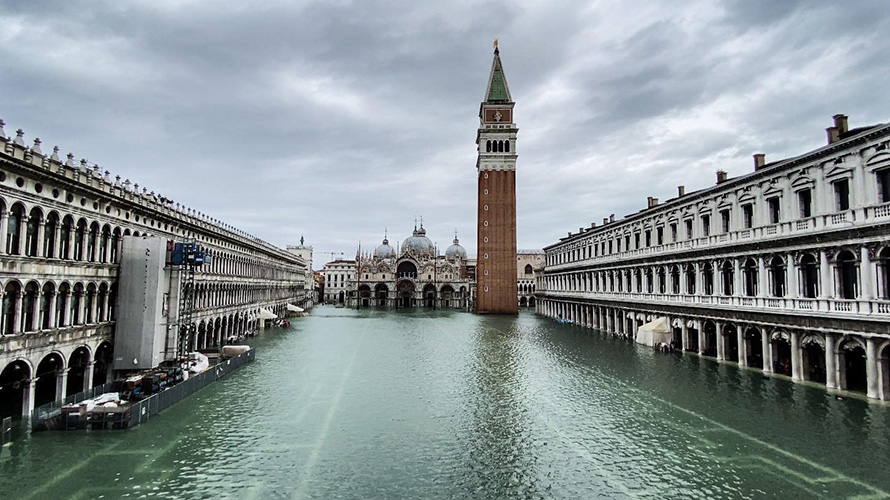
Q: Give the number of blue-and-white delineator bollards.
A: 0